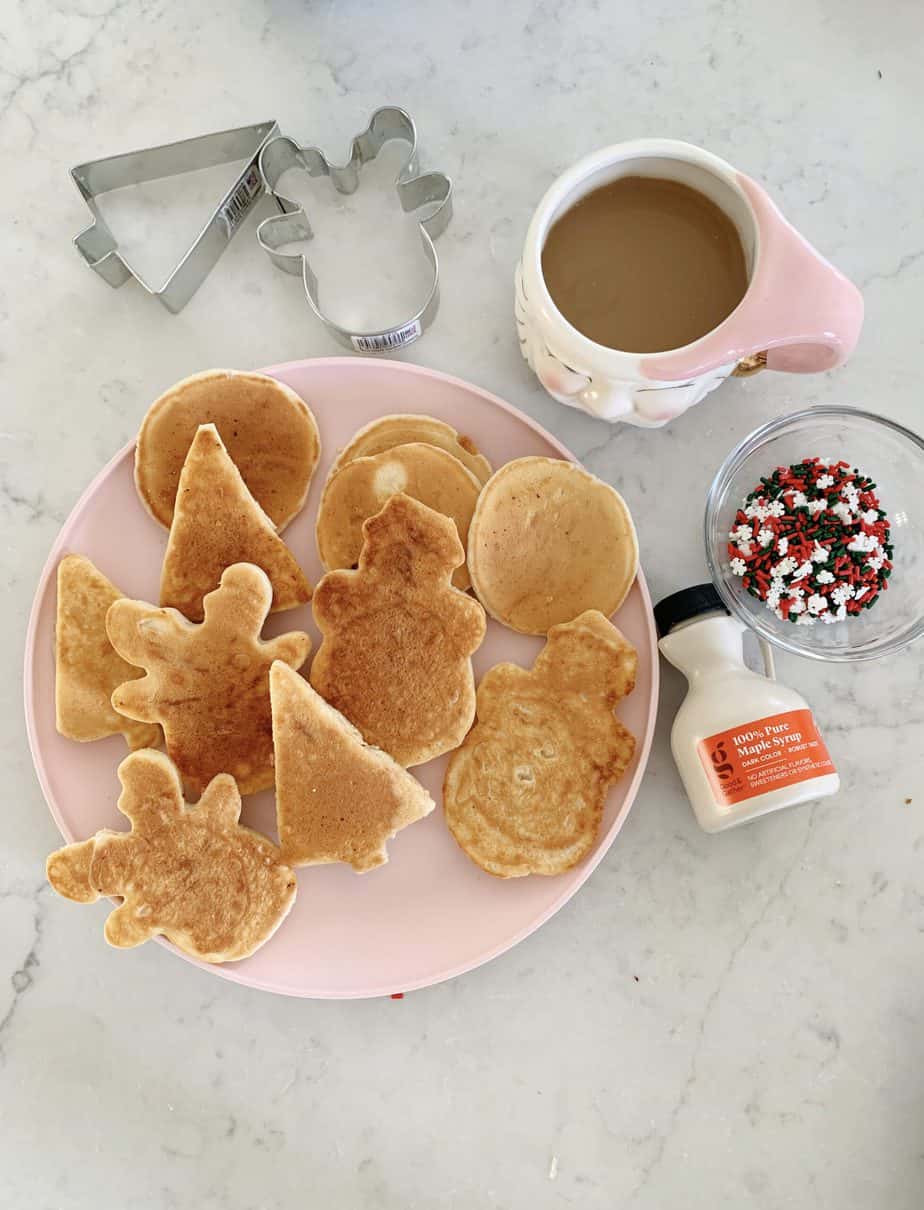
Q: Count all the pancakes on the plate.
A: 11